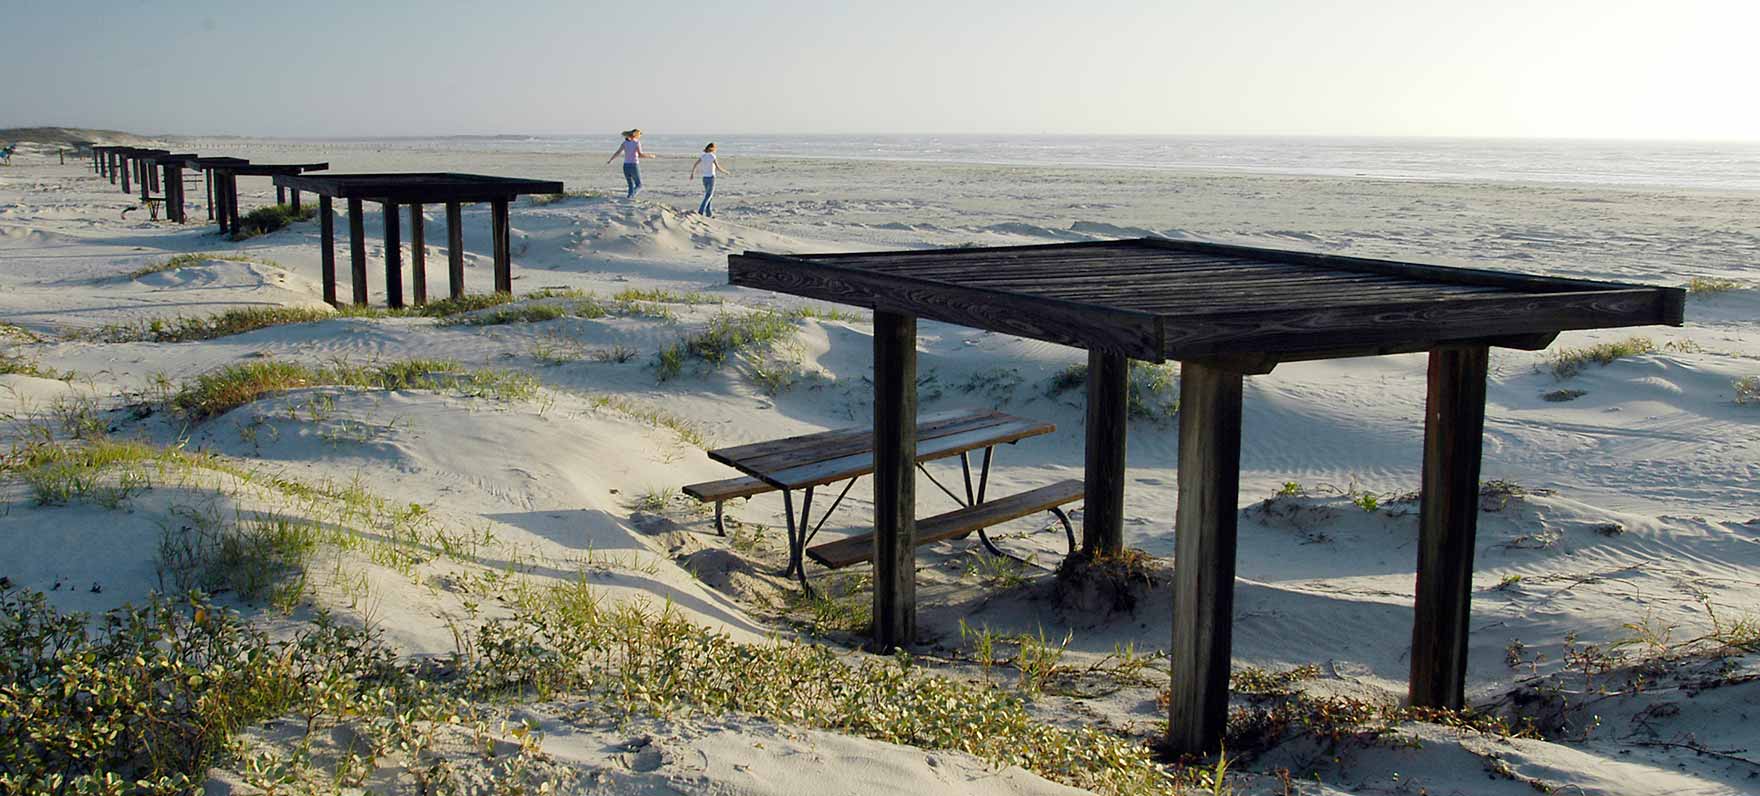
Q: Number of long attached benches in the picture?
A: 2